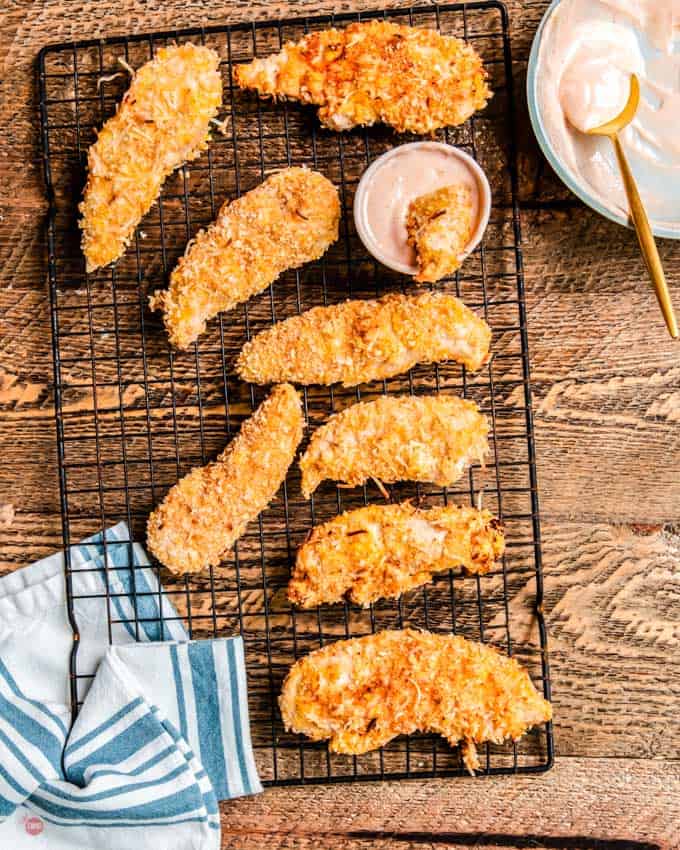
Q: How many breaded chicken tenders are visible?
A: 9